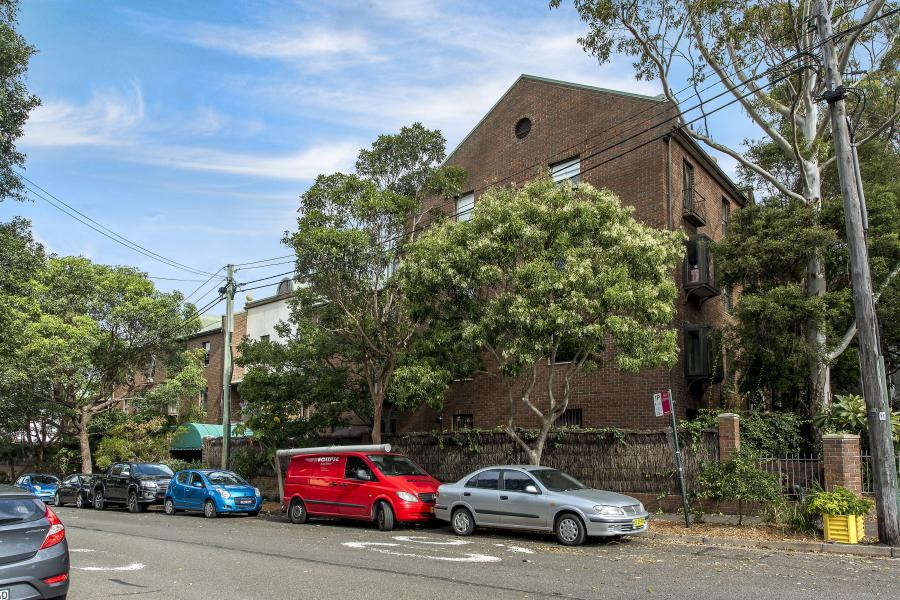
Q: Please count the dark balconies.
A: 3